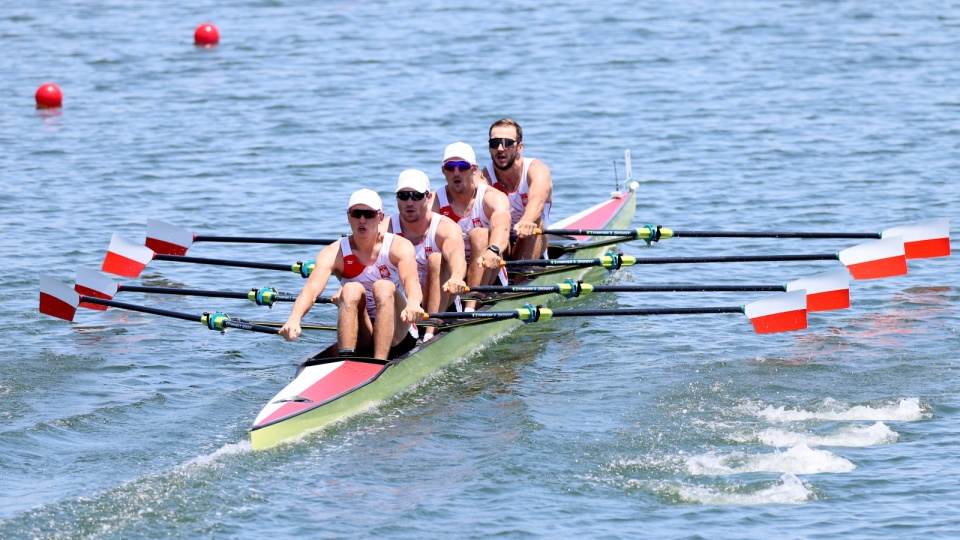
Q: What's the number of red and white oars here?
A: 8